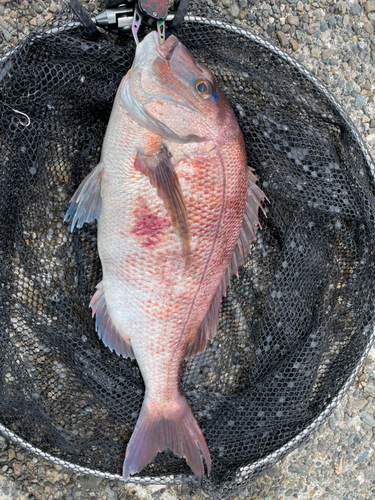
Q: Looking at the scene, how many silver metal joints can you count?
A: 1